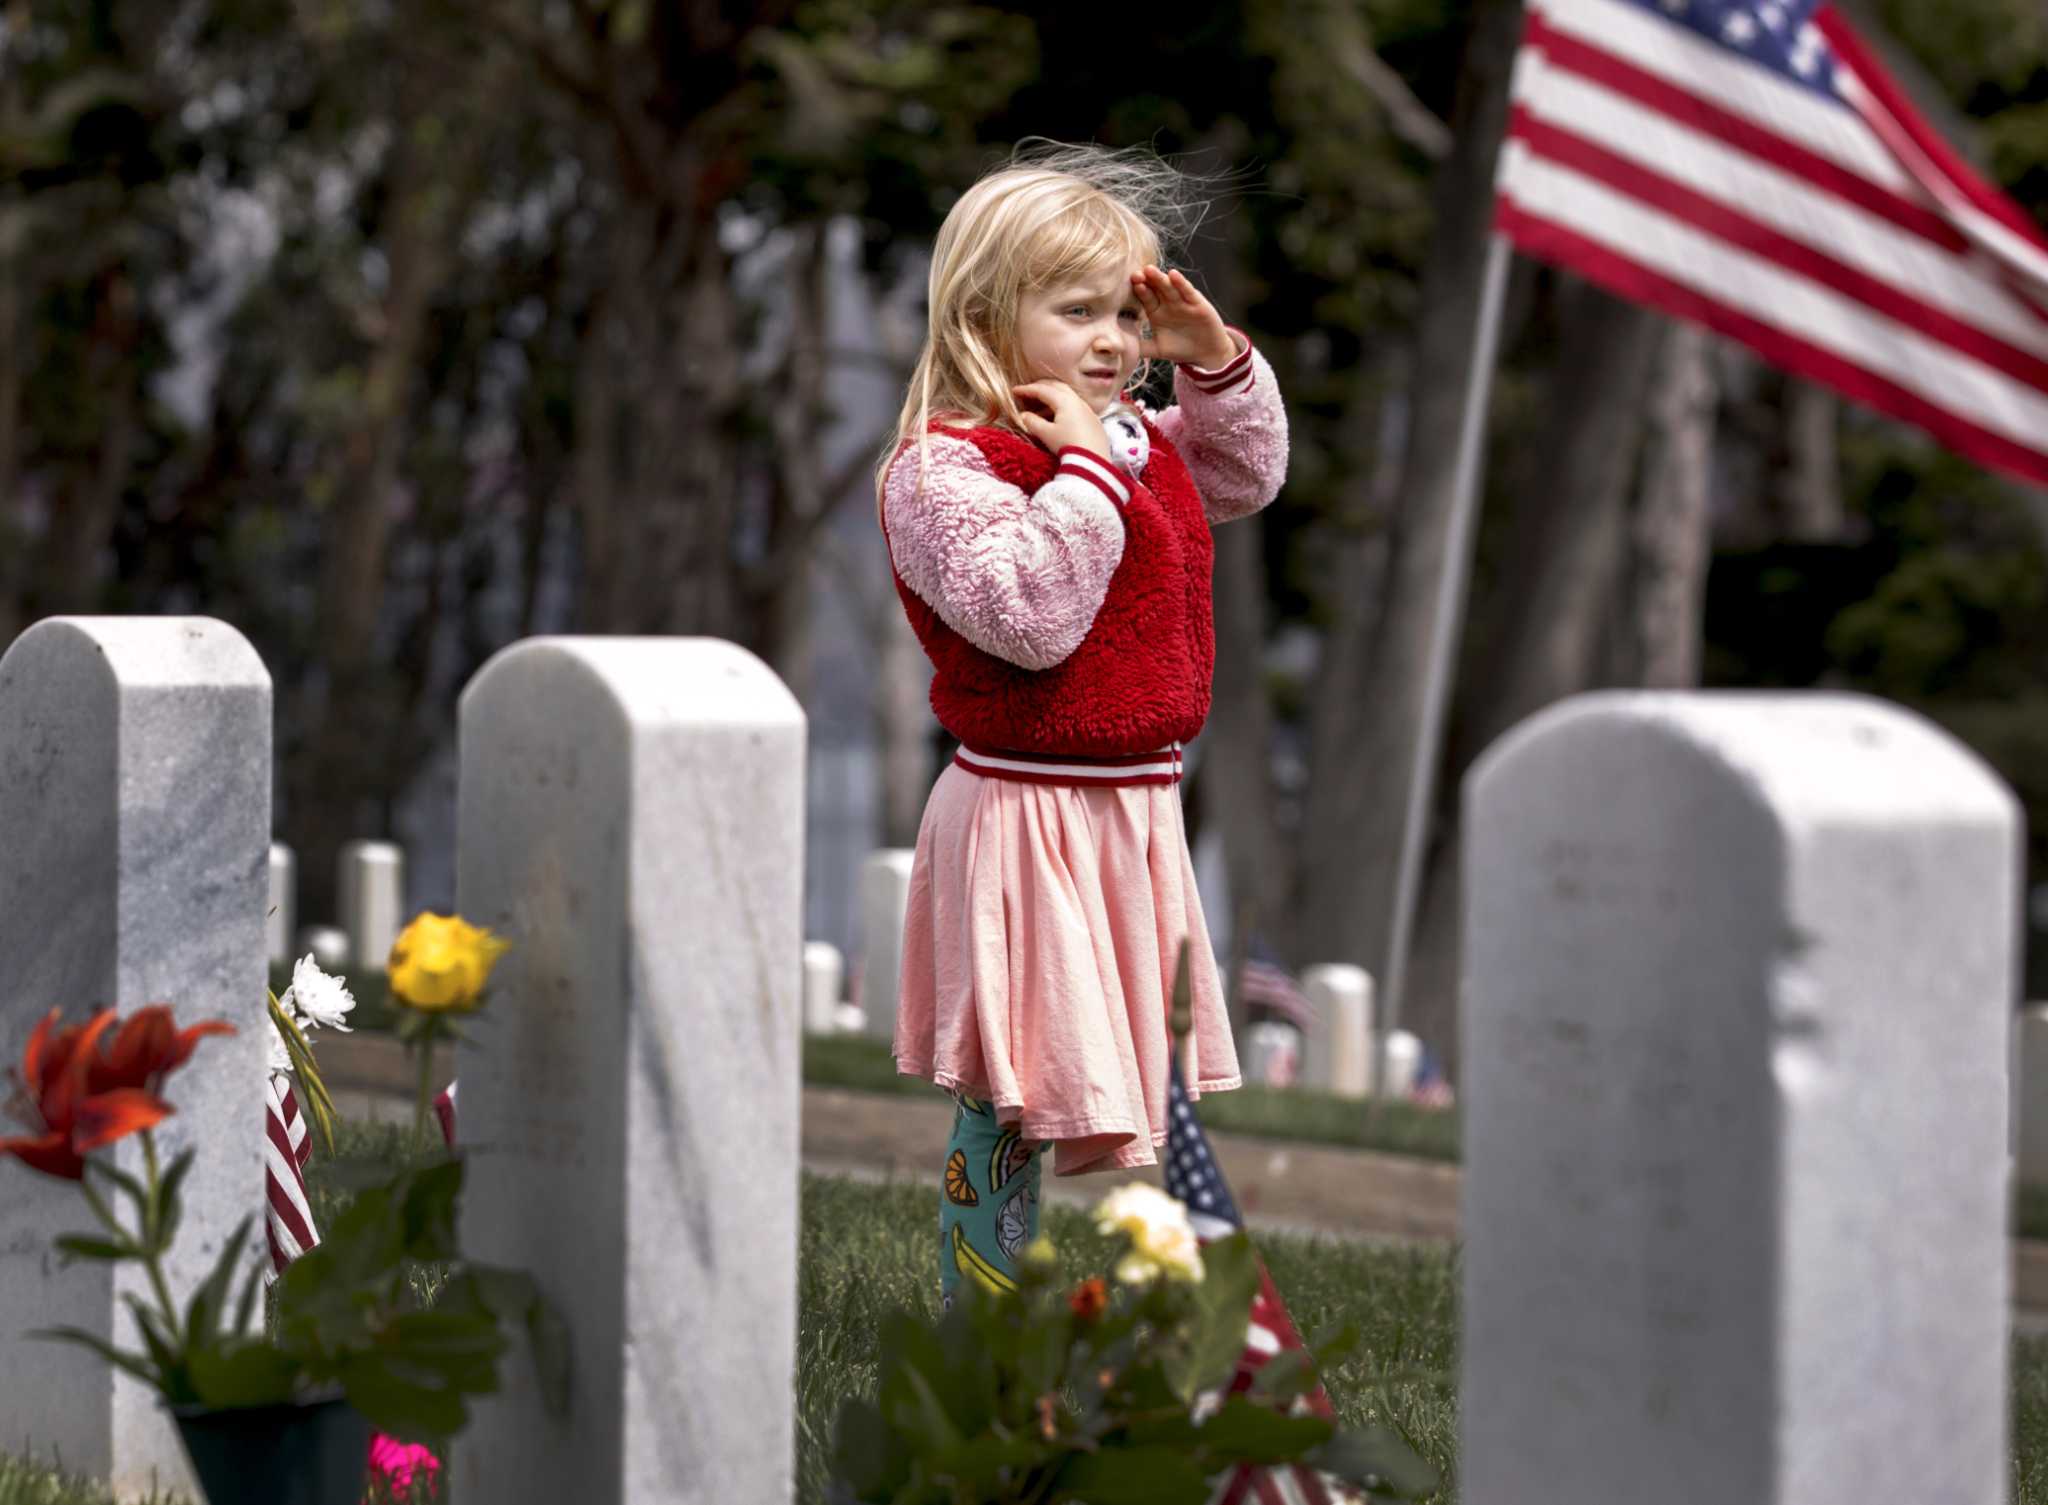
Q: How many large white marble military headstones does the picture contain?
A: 3